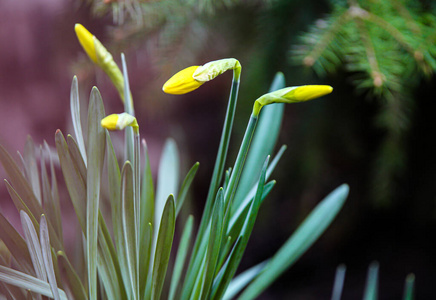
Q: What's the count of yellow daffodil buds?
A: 4